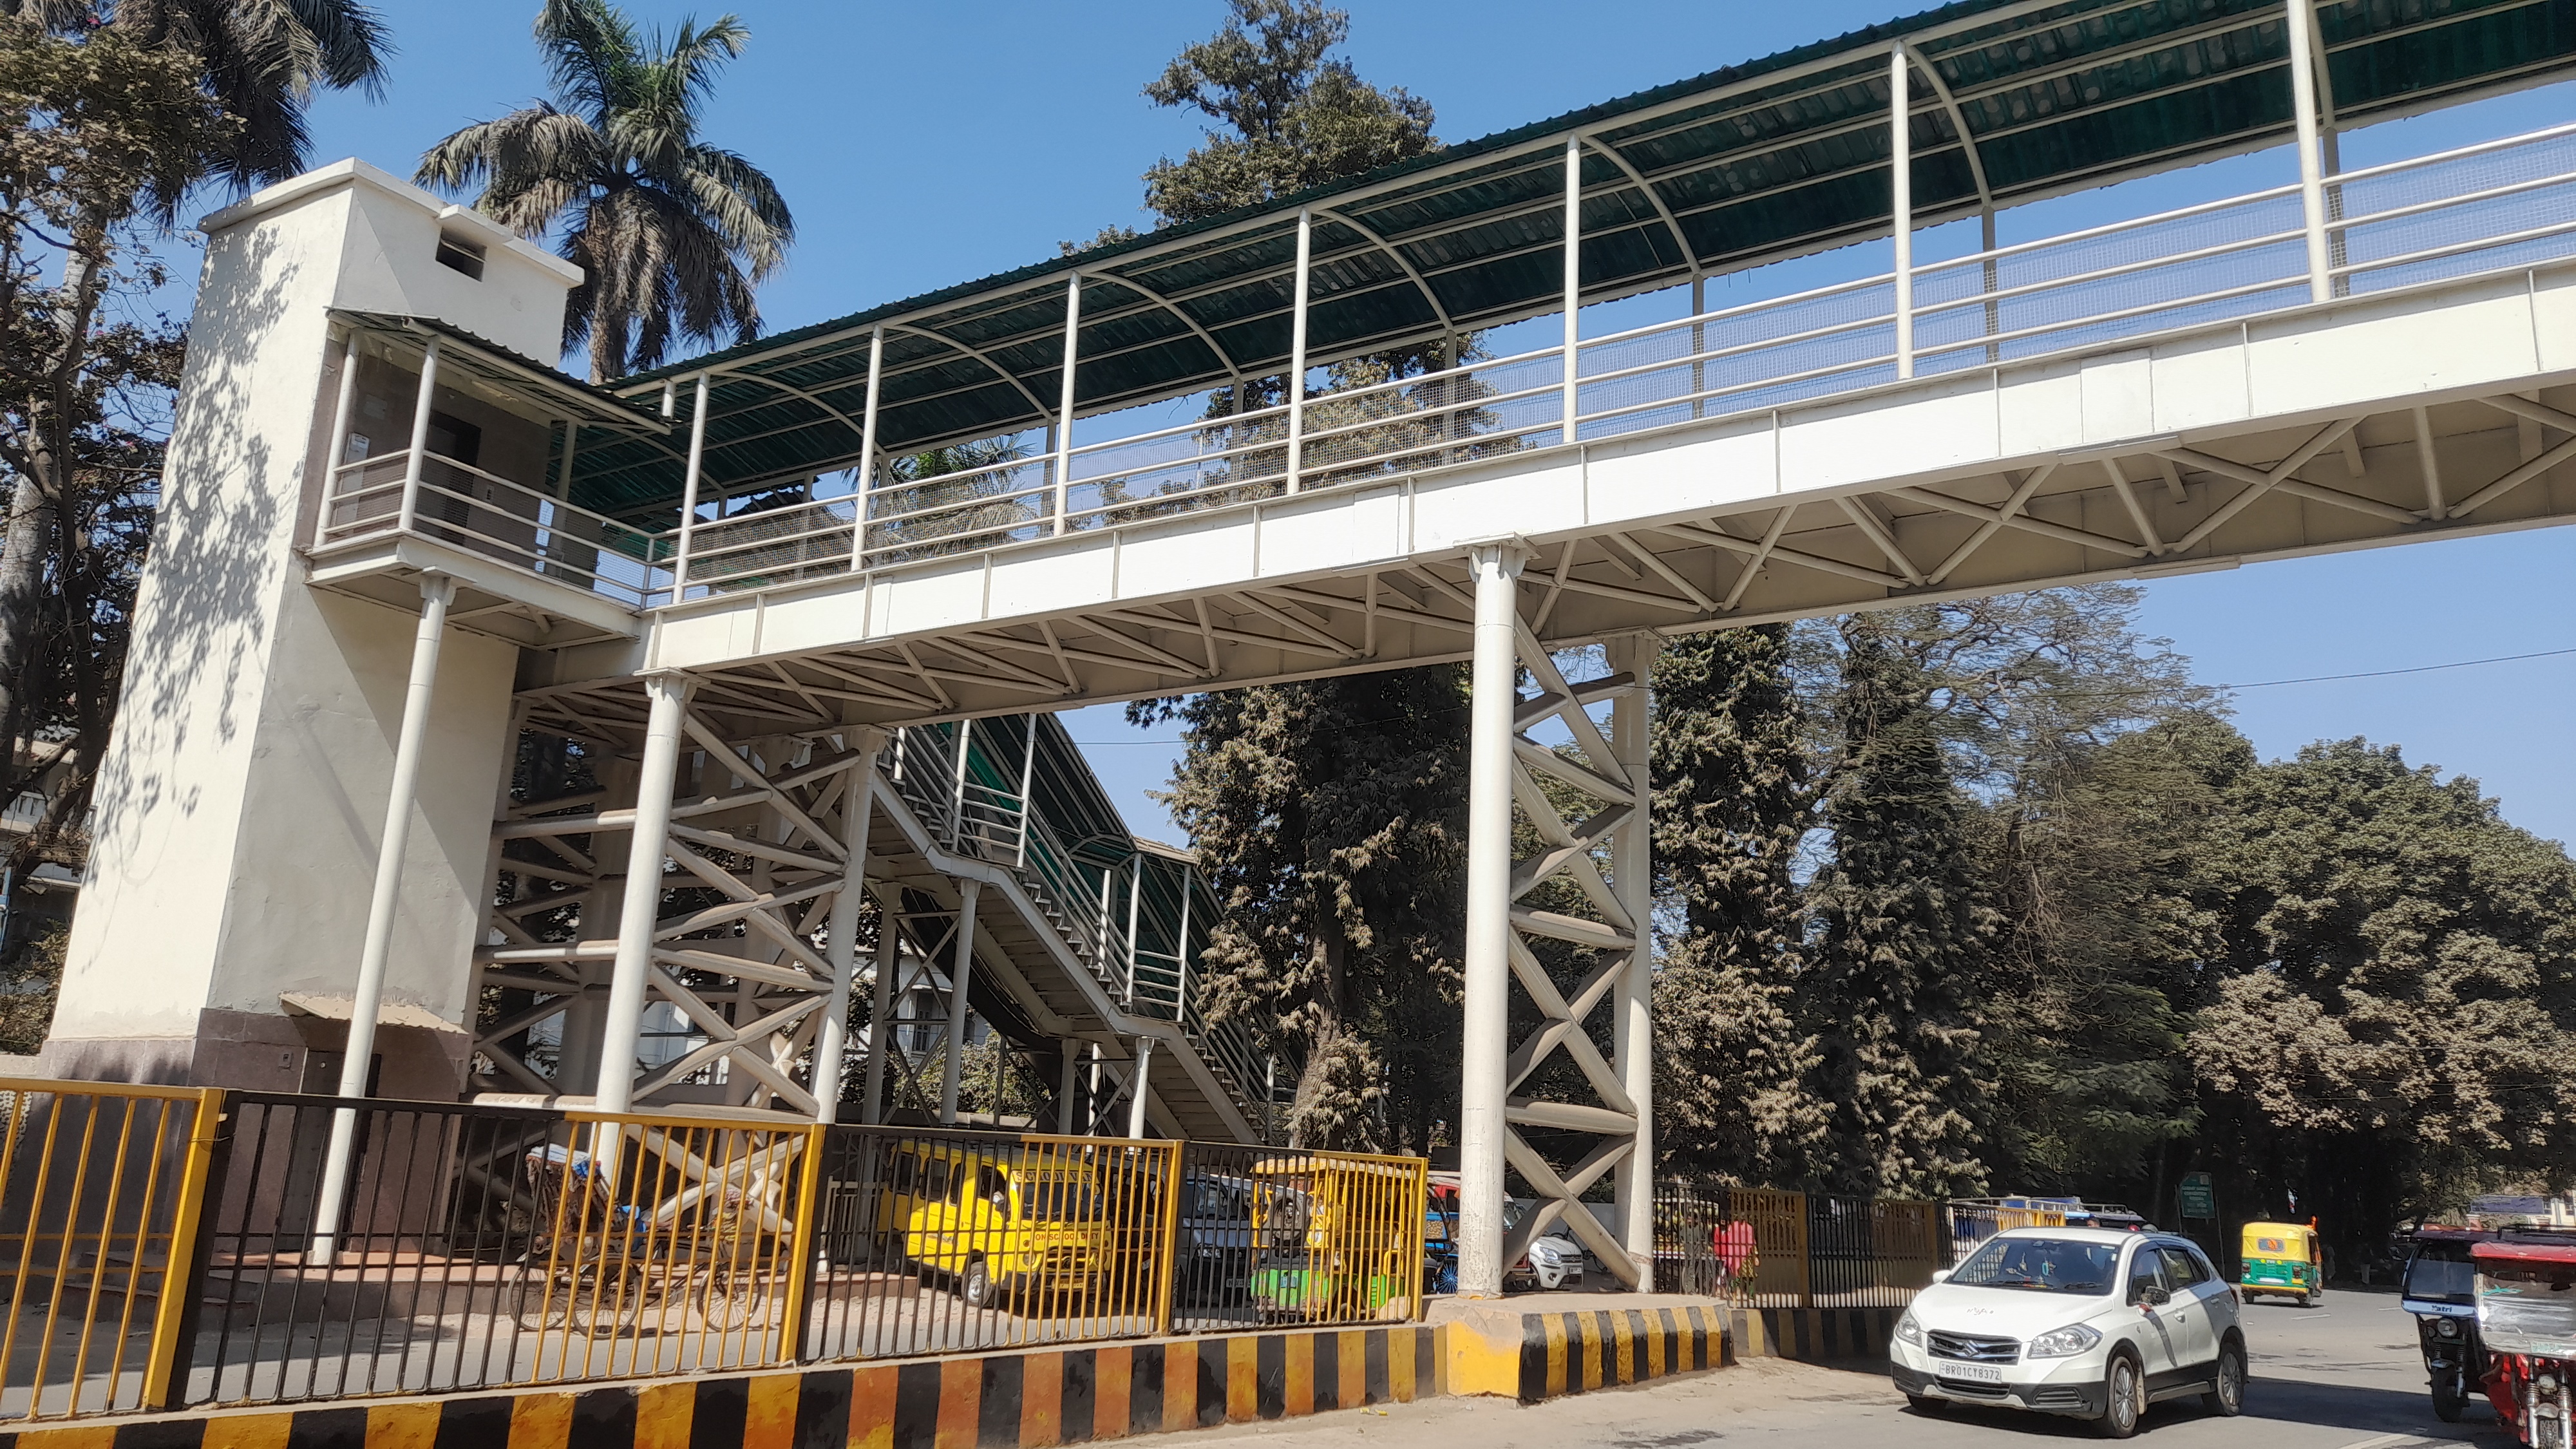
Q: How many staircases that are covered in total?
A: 1